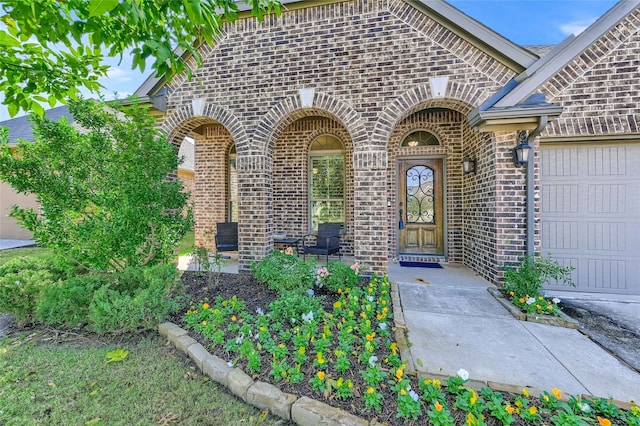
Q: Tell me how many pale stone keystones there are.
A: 3